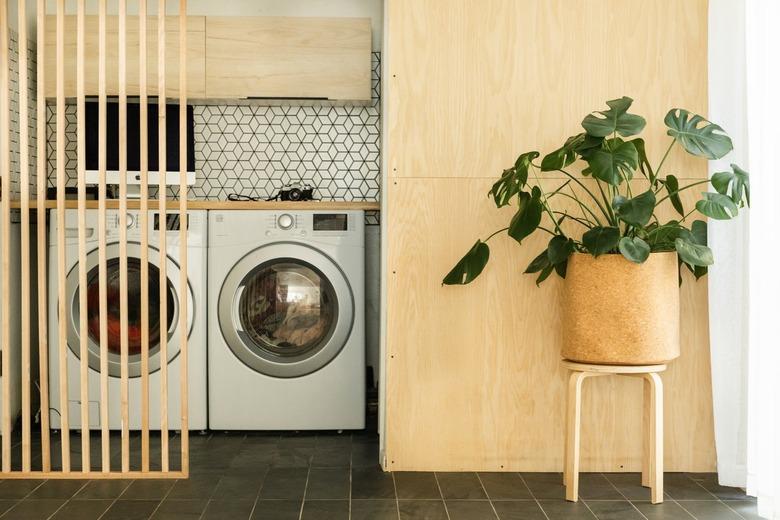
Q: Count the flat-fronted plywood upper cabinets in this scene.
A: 2